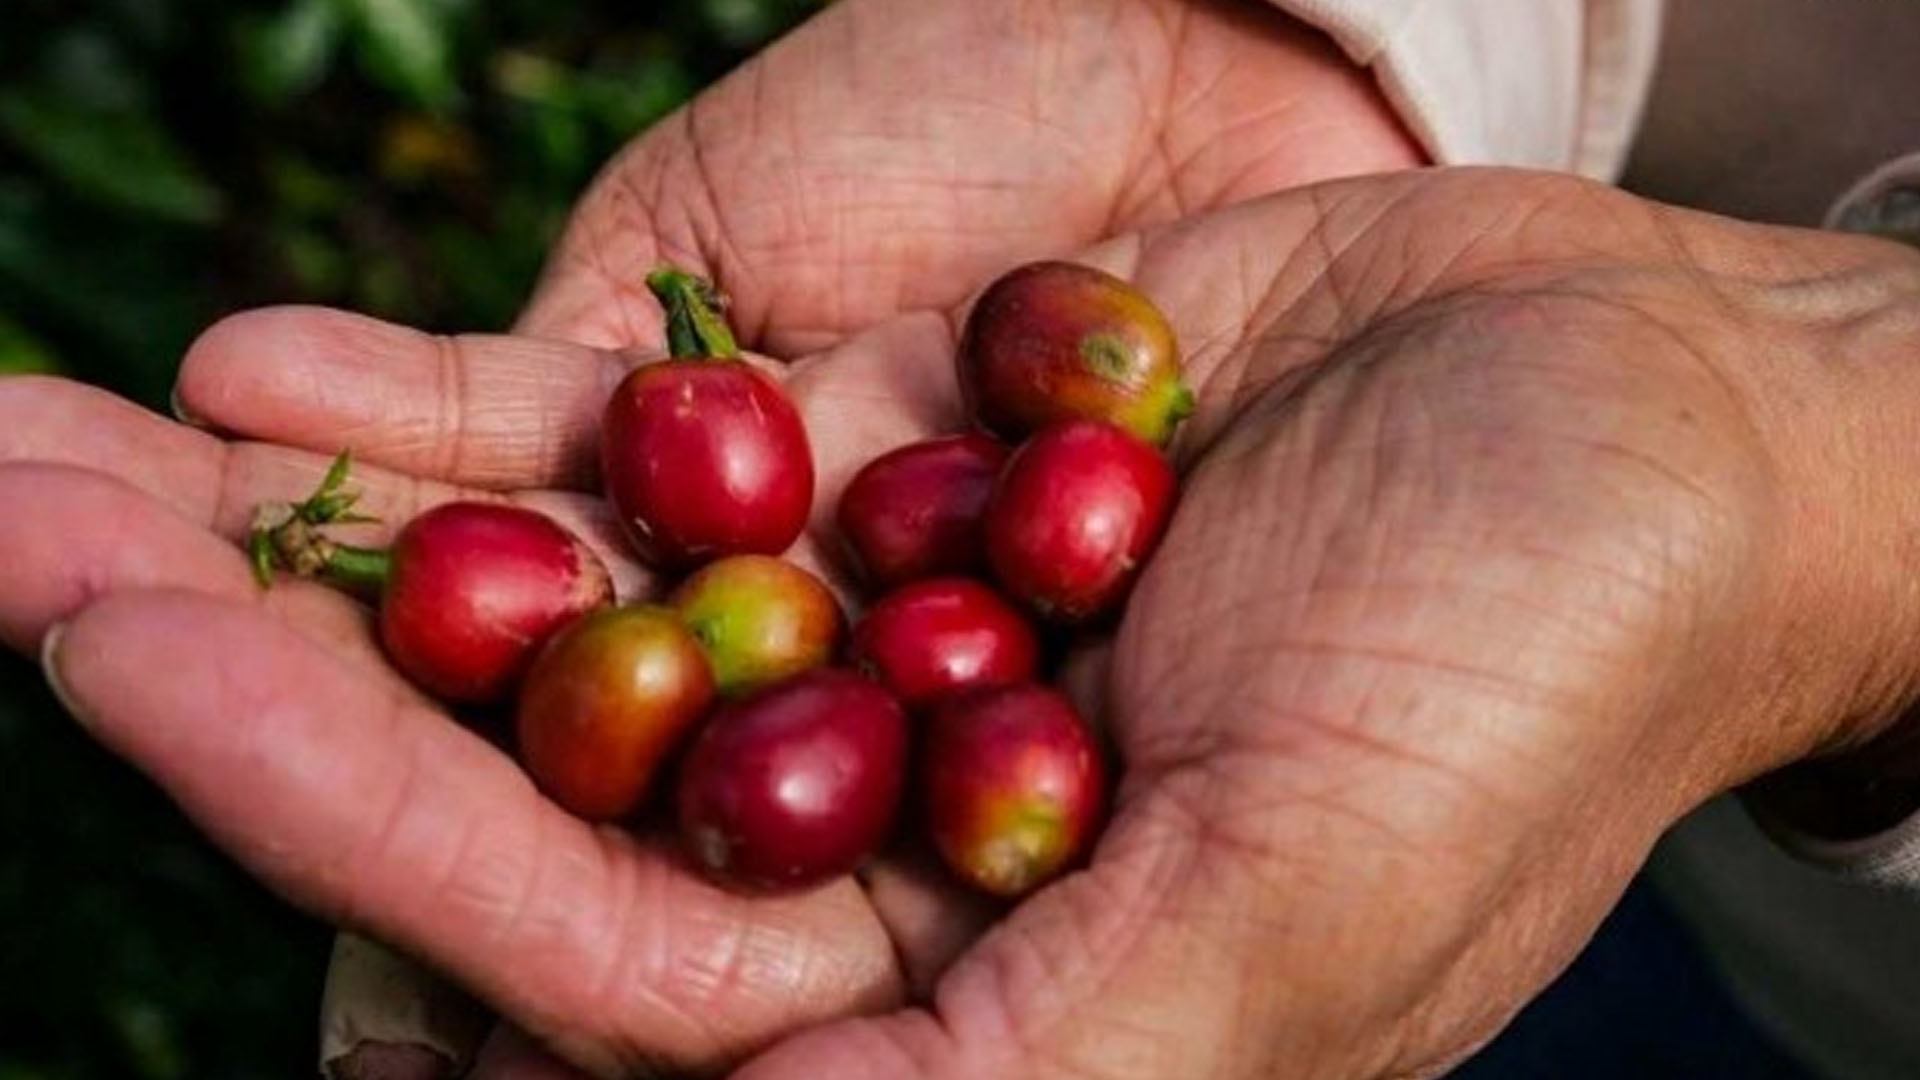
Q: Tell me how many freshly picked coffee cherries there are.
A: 10